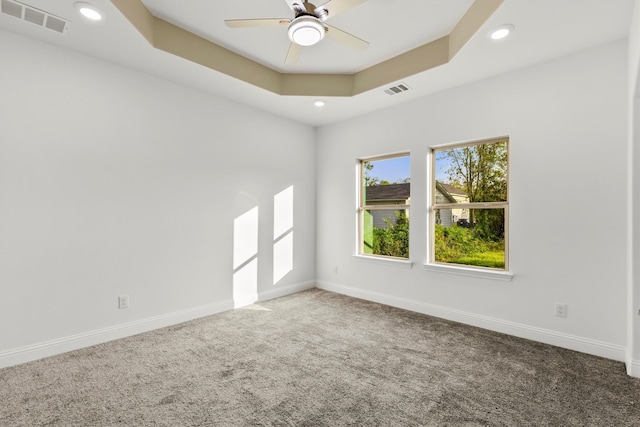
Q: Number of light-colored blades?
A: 5